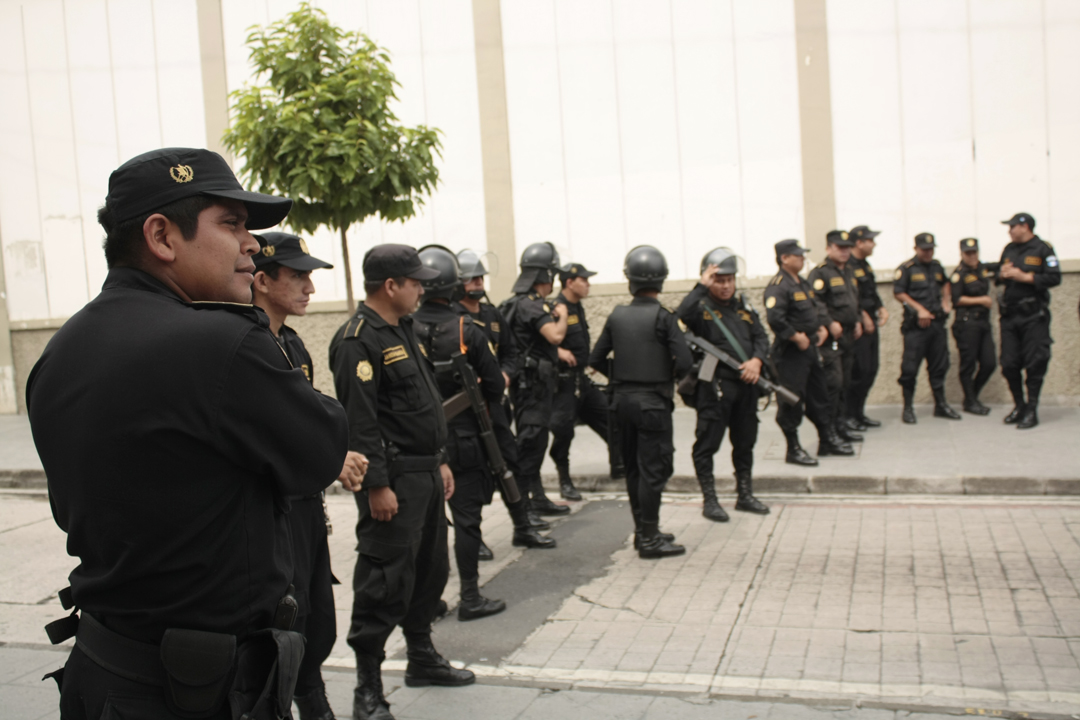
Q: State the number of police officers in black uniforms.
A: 15